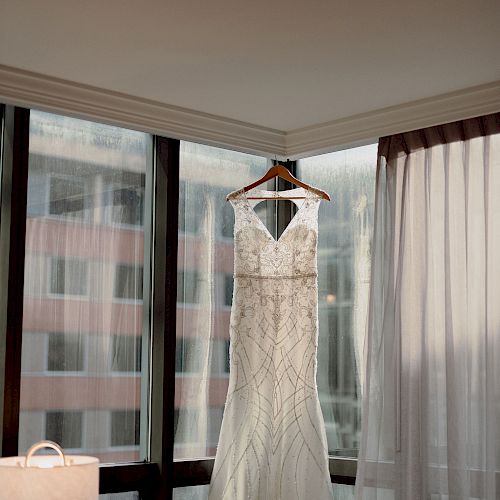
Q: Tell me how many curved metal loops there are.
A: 1